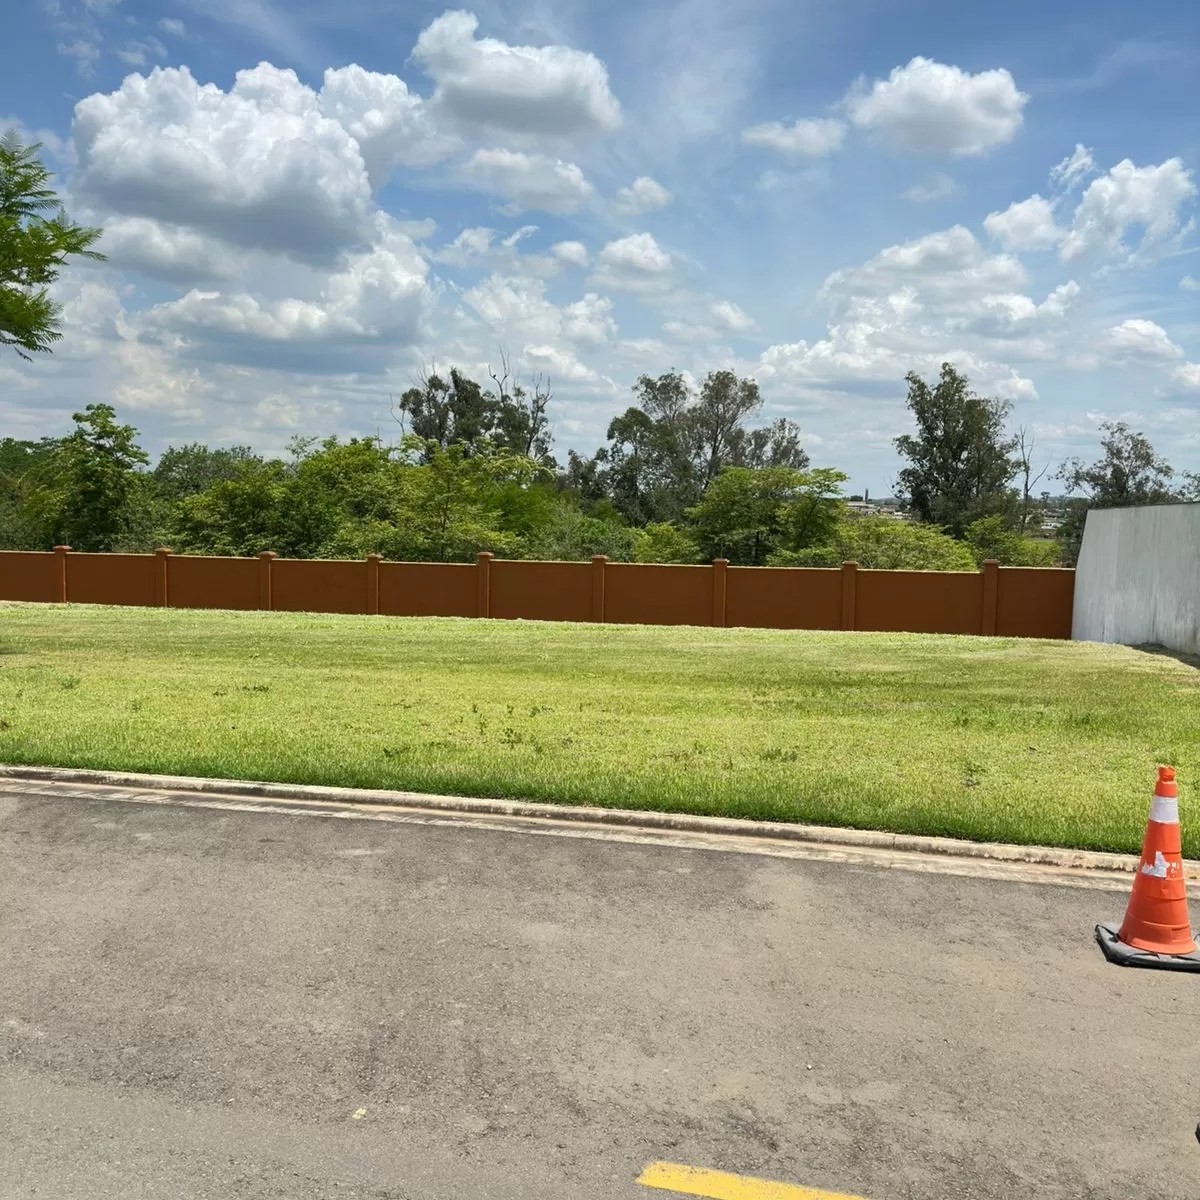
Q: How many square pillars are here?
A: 9